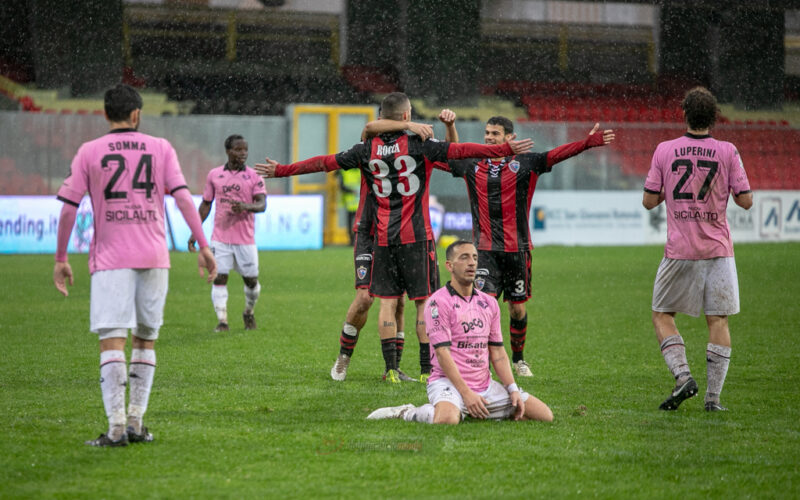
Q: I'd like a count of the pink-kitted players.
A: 4